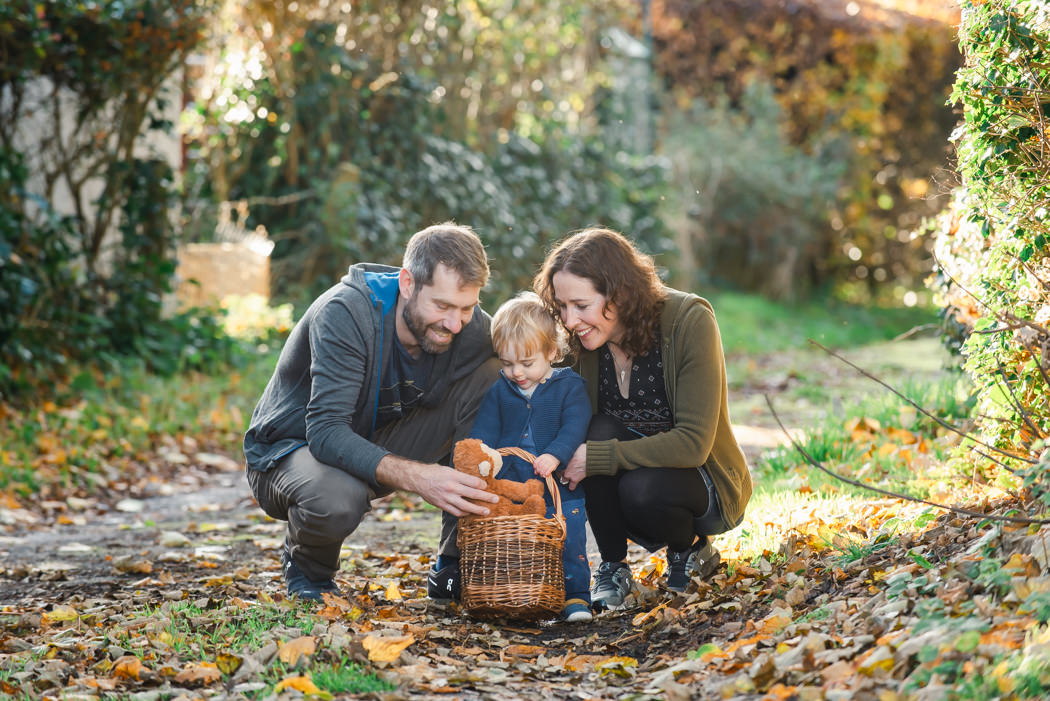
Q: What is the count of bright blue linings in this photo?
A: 1